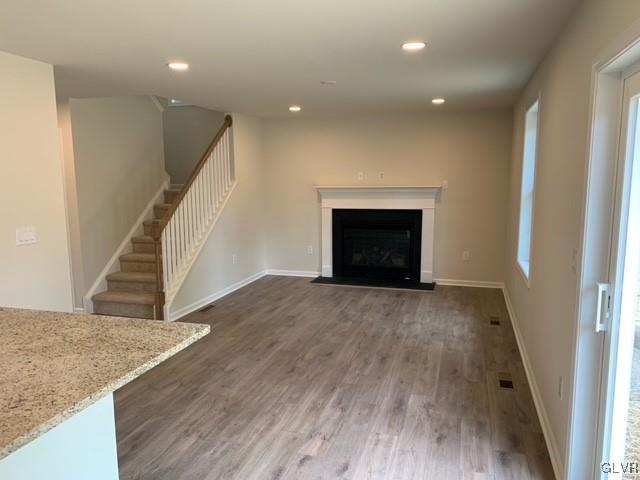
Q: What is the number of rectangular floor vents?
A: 3